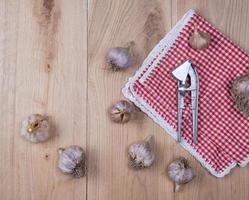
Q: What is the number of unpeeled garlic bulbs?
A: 8